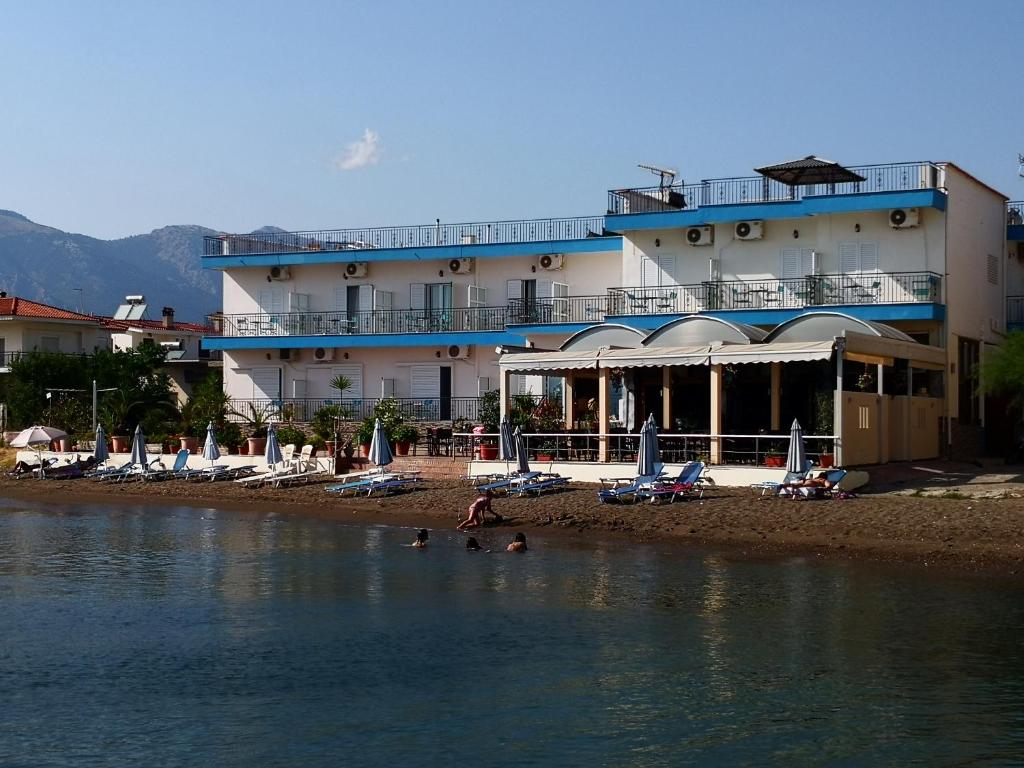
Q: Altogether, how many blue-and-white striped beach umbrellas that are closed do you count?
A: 10